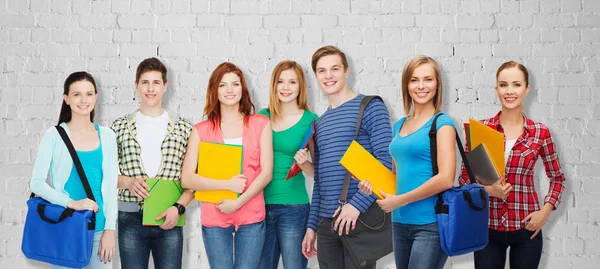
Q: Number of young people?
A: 7